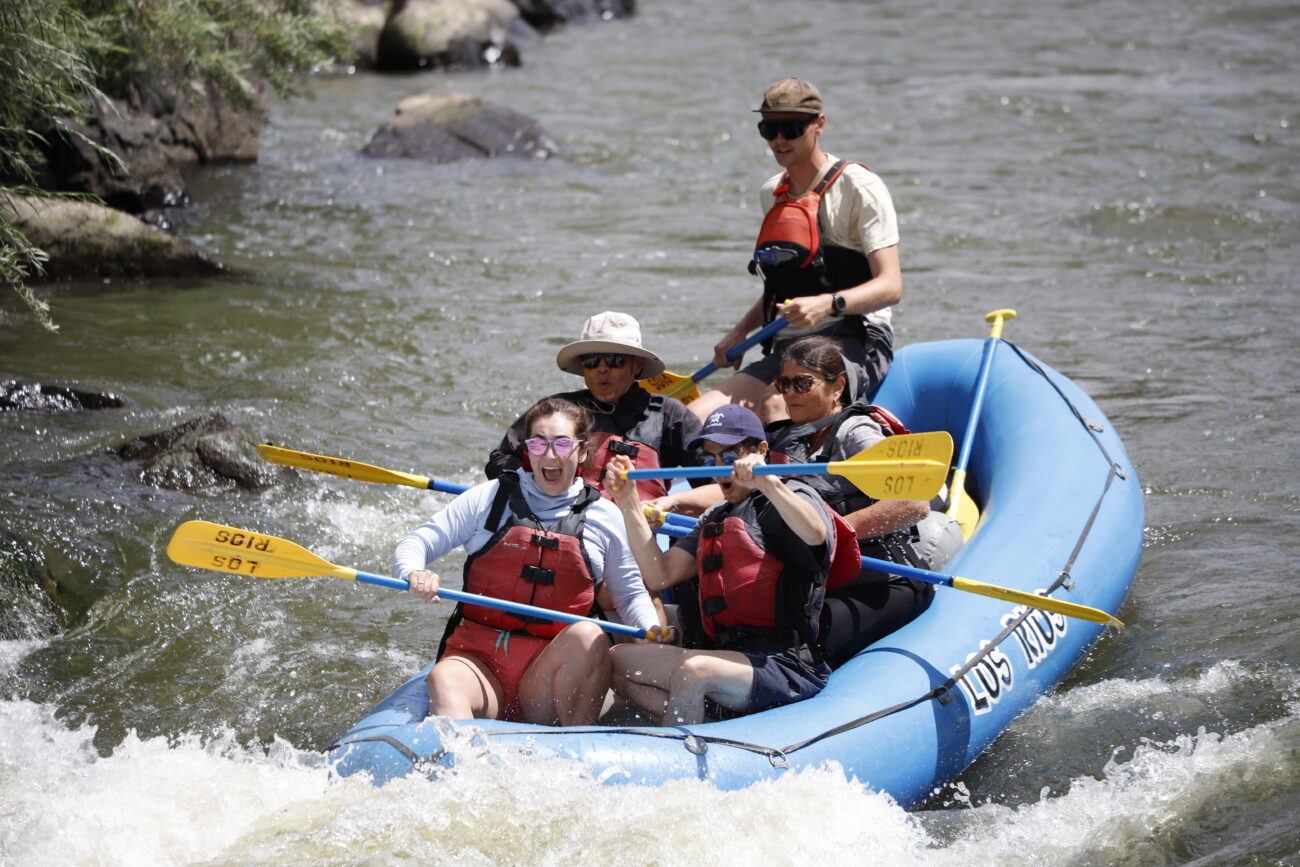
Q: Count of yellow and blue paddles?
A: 6